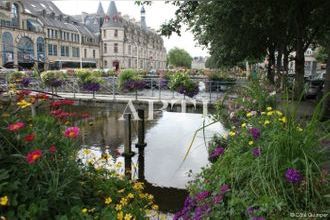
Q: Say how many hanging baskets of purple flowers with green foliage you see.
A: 5